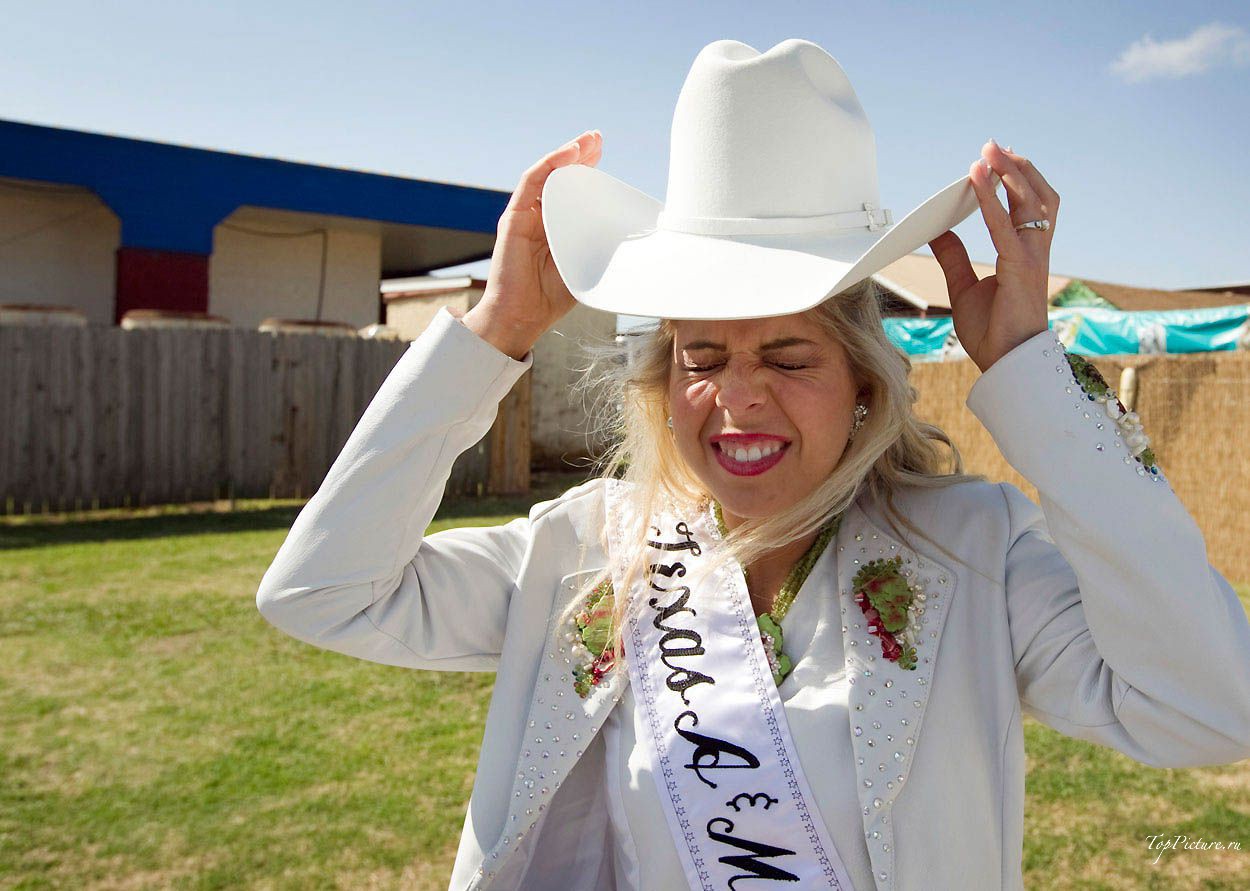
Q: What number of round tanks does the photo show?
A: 3